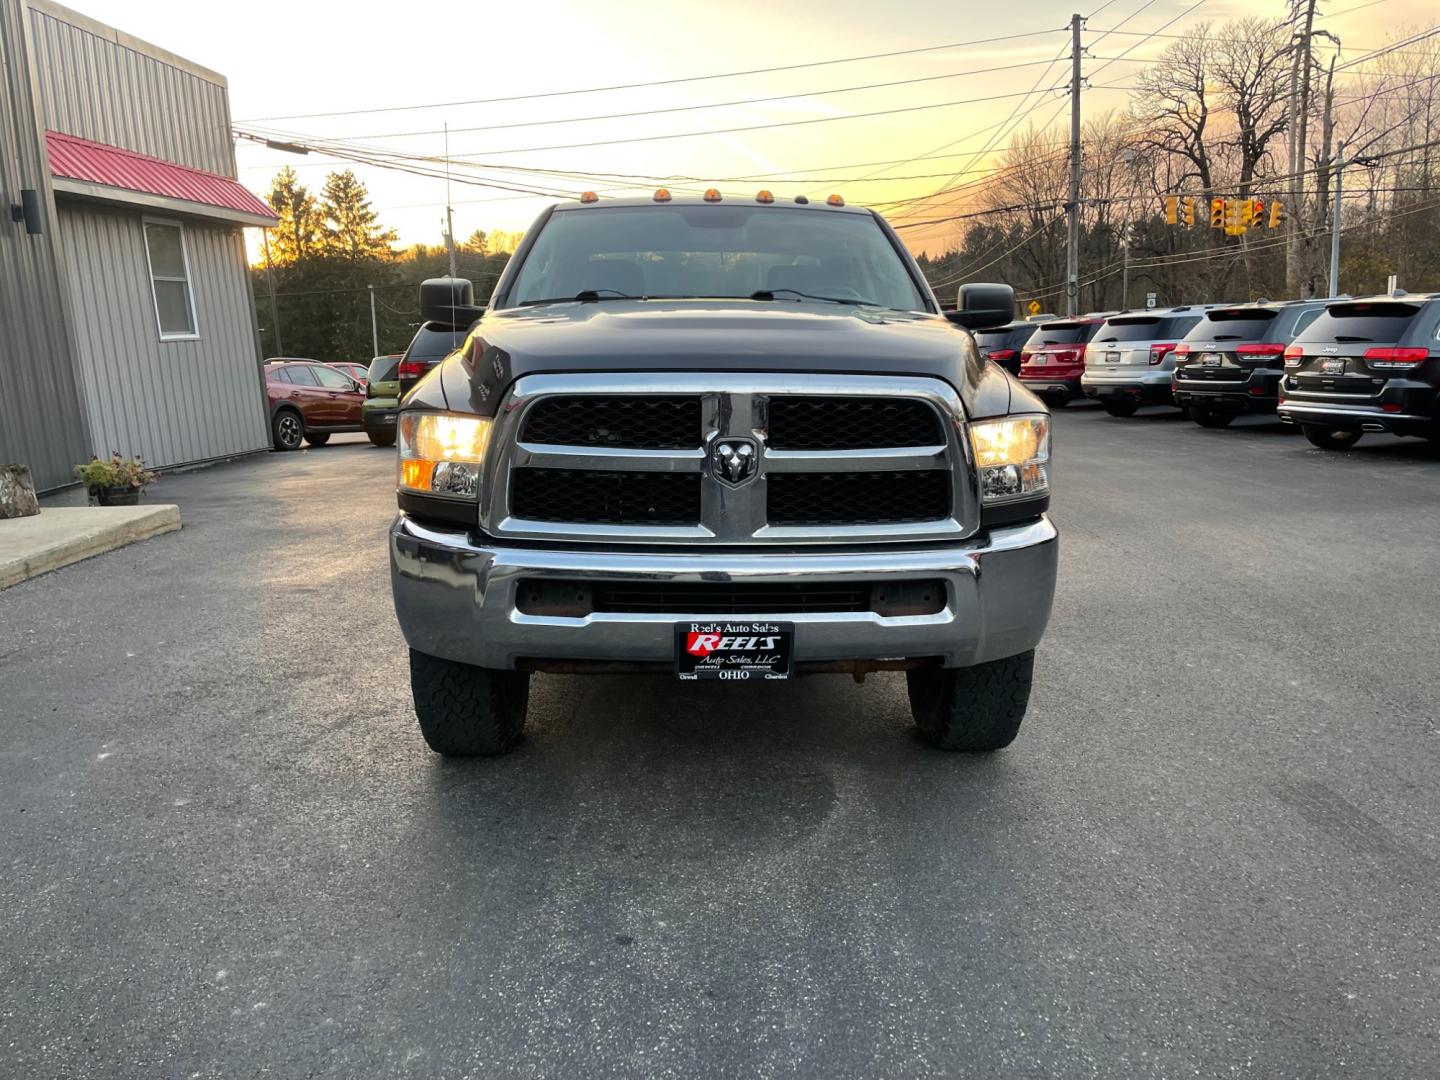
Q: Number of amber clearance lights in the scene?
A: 5